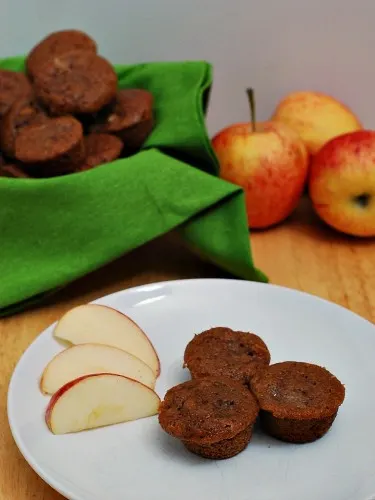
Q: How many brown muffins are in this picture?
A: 11